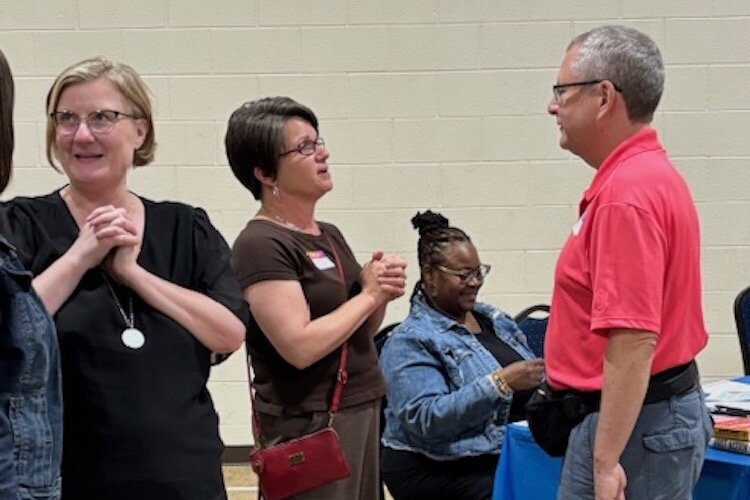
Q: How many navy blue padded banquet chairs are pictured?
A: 3